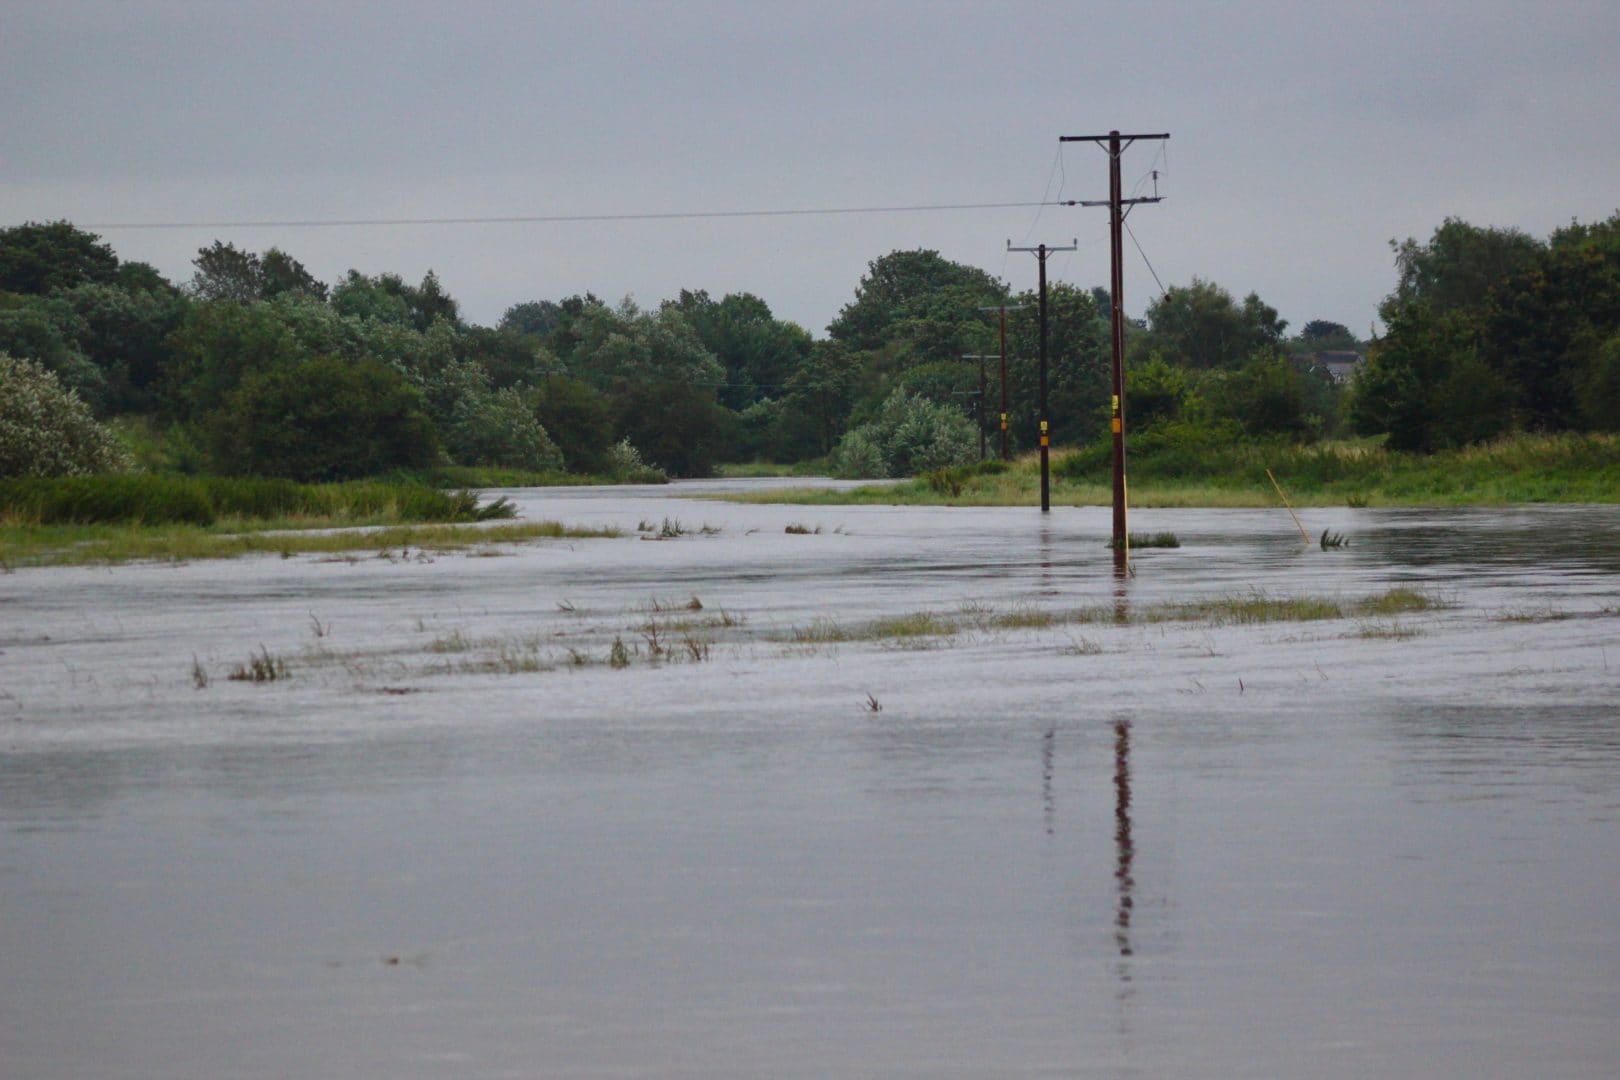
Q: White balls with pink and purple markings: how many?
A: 0